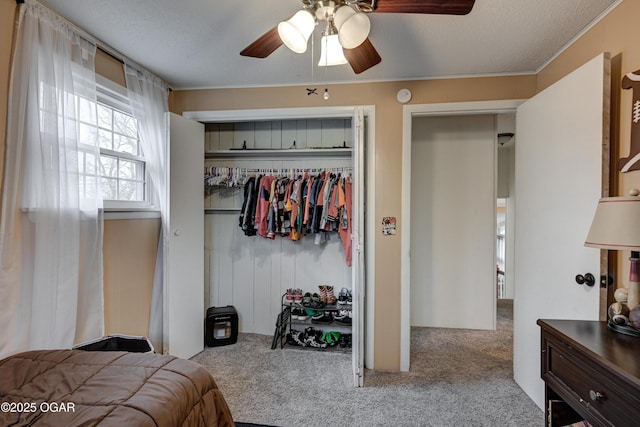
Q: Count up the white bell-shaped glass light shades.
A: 3